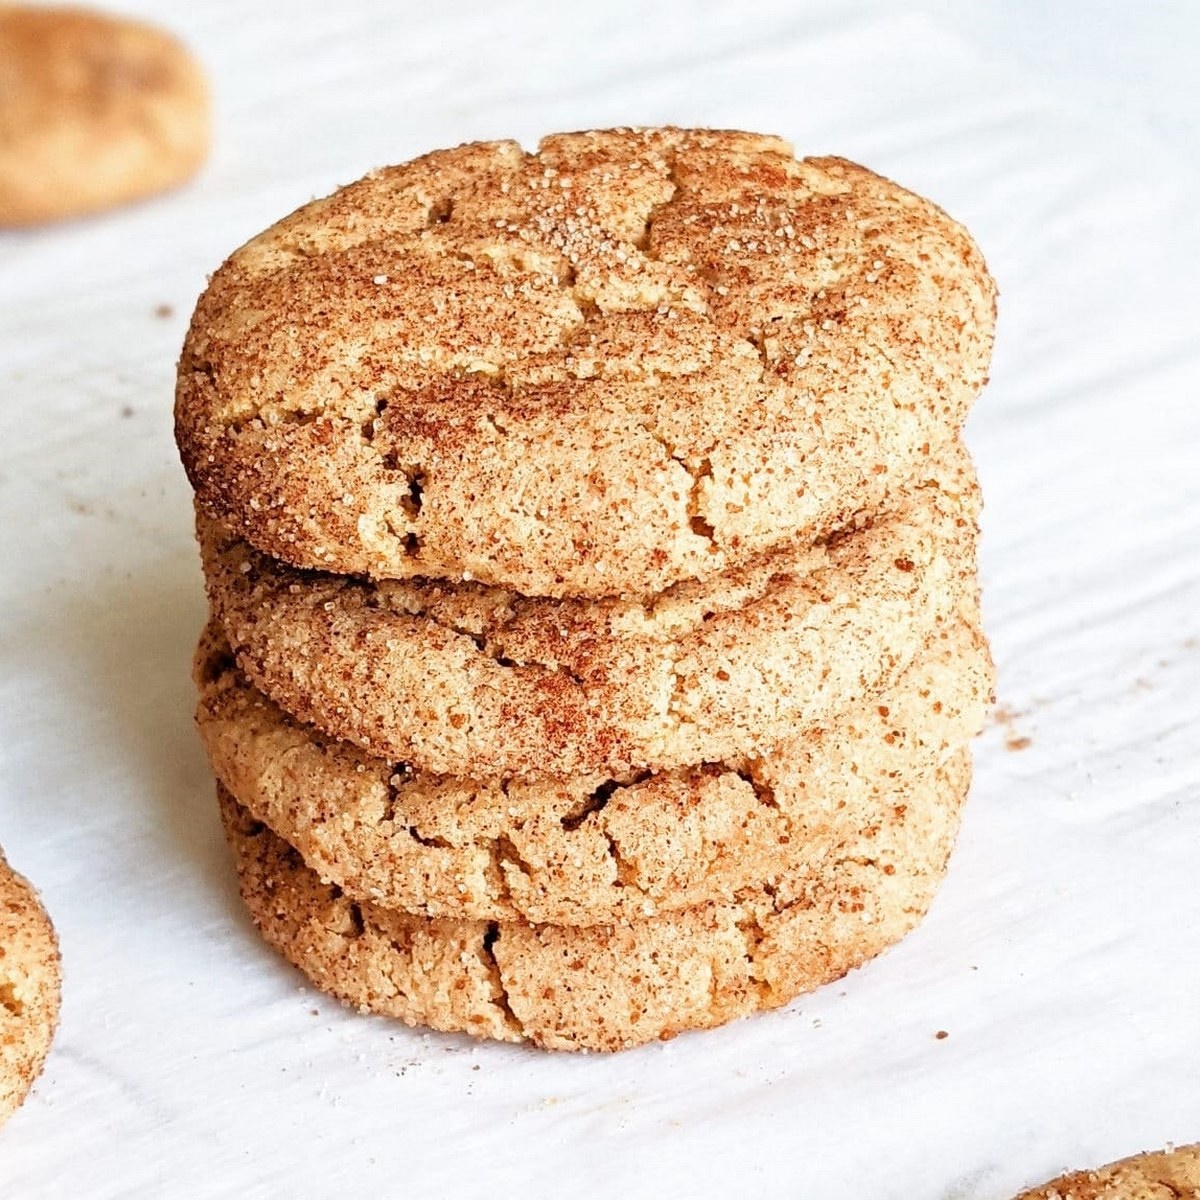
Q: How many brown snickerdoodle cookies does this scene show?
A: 7